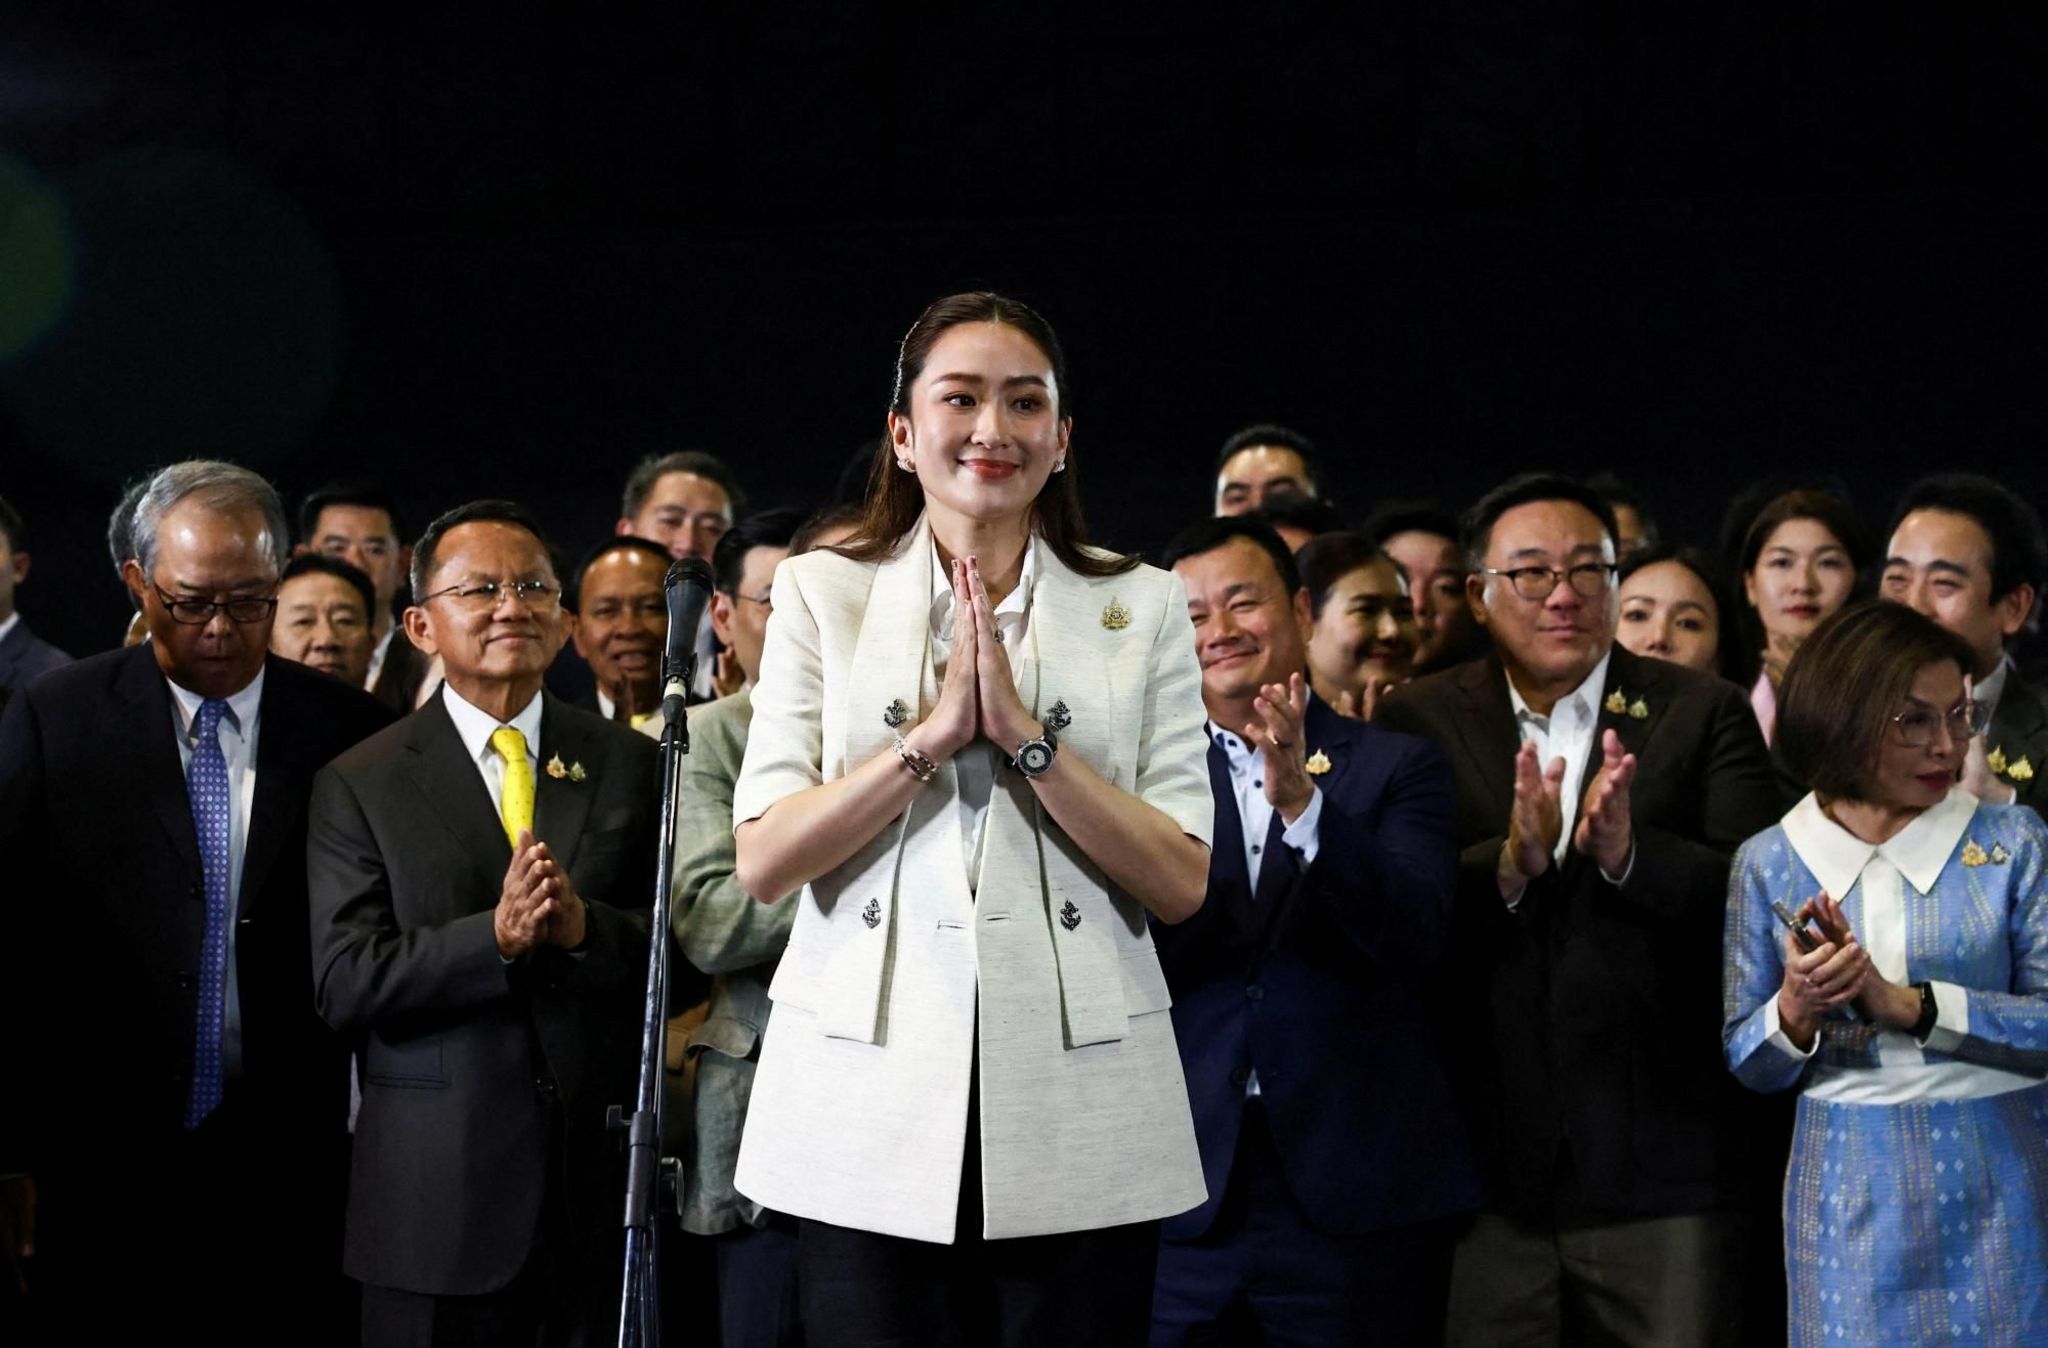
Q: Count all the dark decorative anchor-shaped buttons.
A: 4